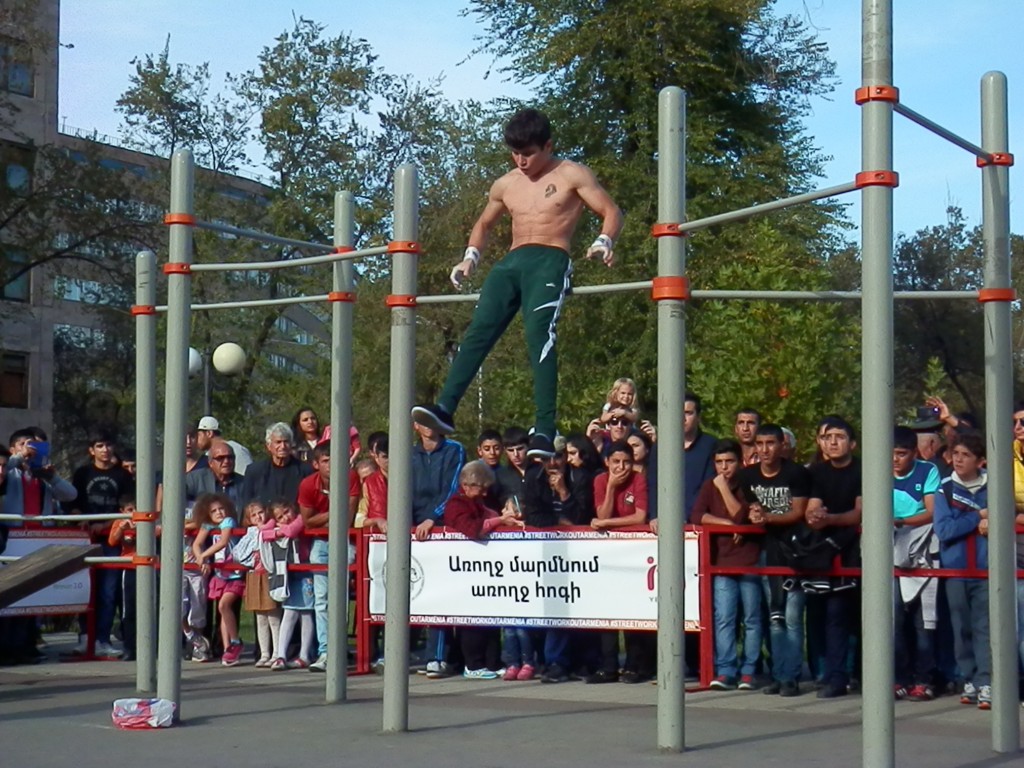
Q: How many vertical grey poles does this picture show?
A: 7